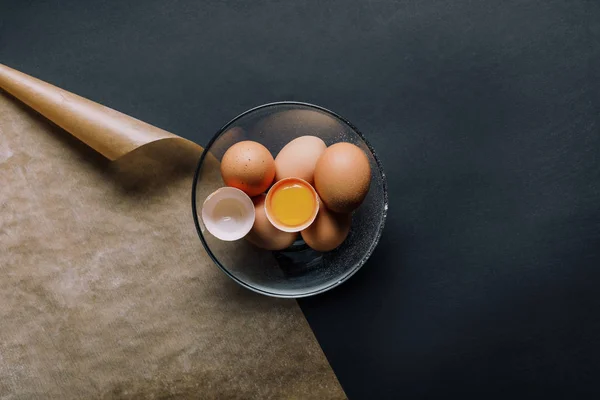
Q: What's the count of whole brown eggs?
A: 5